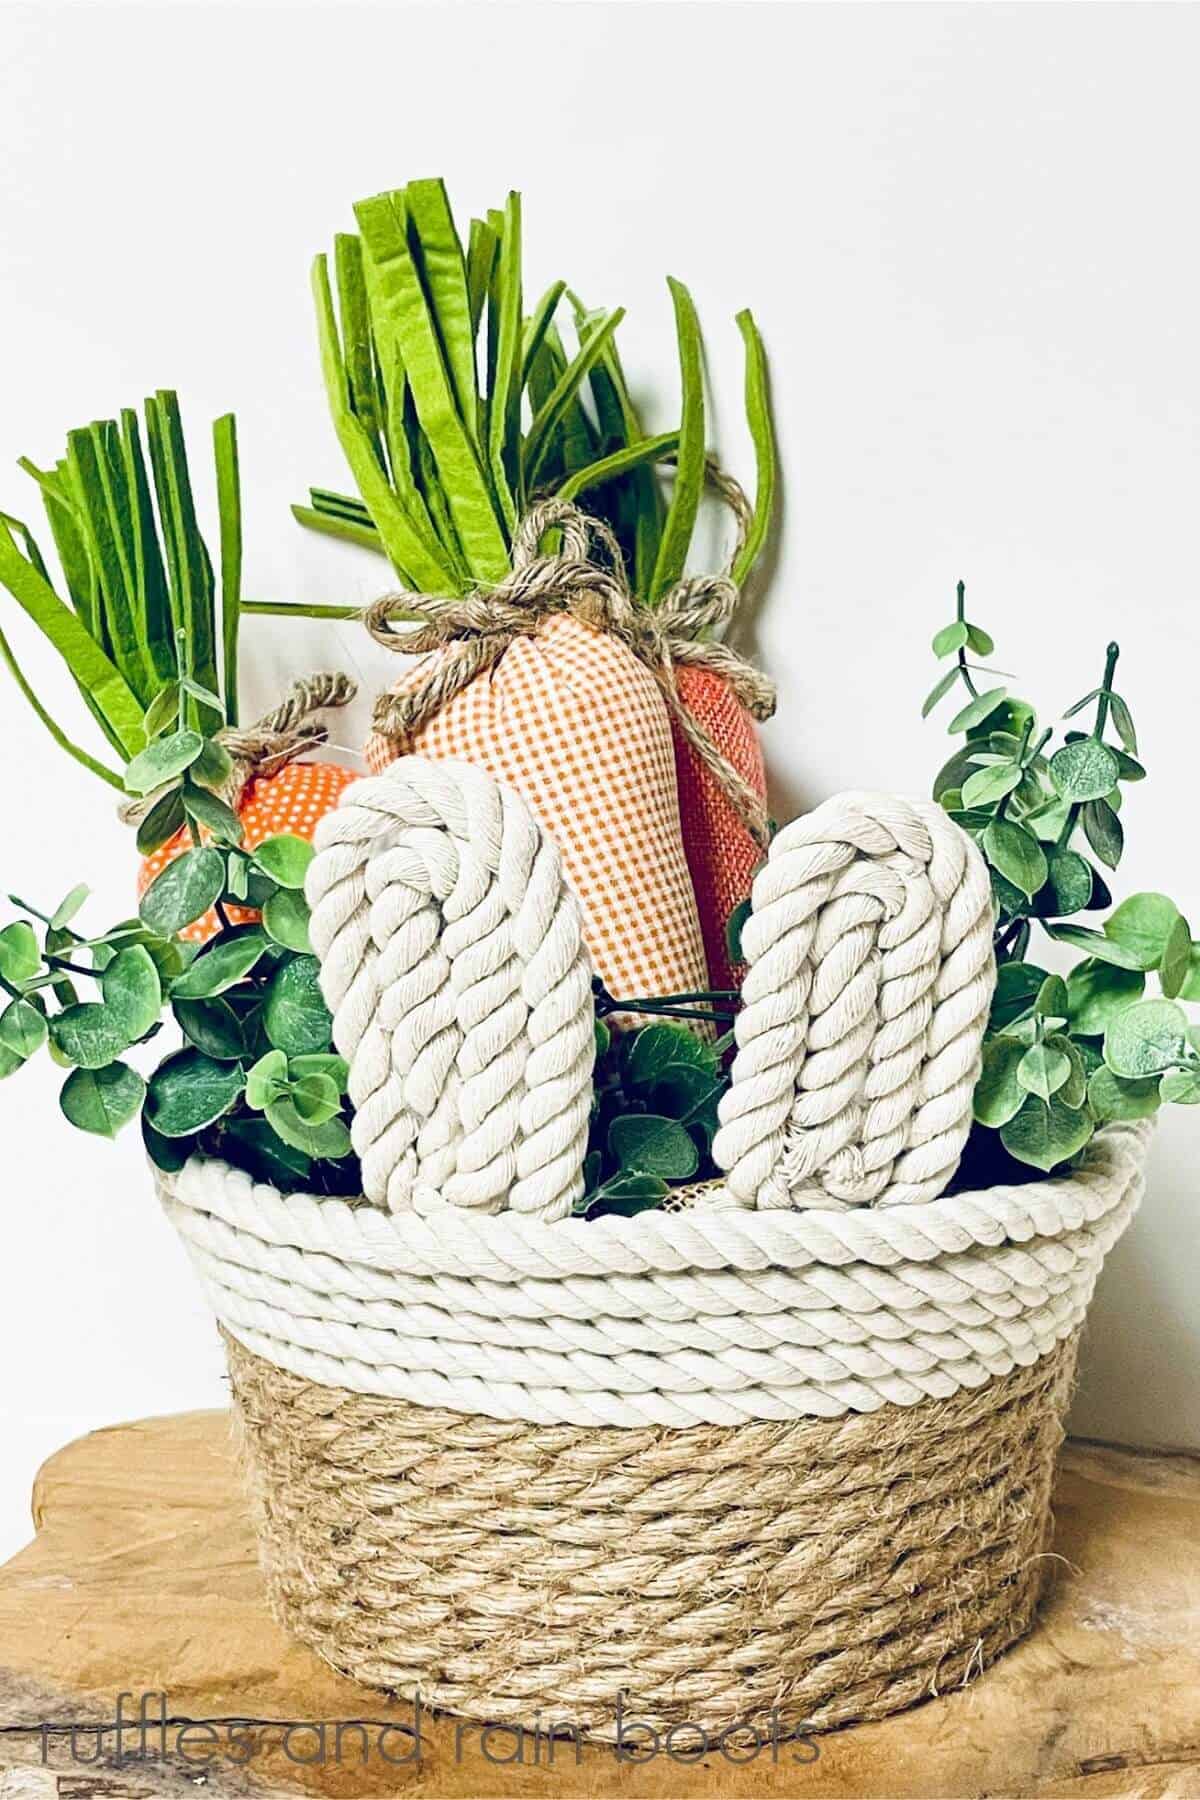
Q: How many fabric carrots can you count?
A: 3